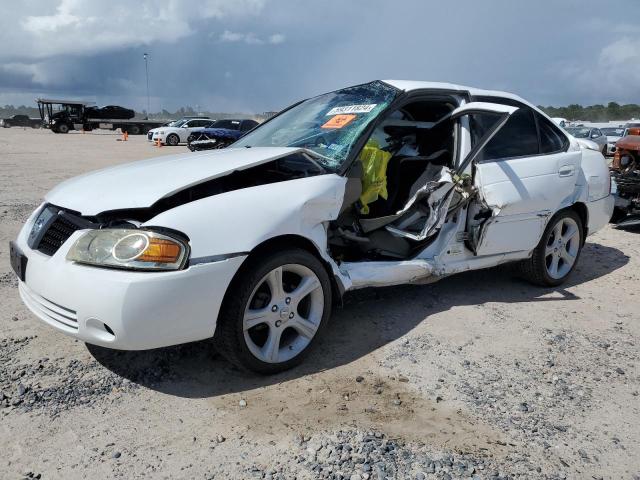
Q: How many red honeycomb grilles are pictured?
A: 0